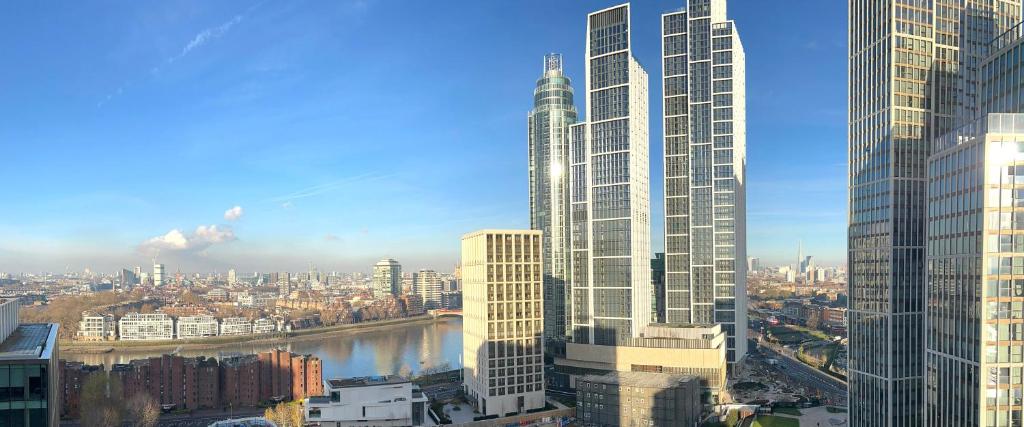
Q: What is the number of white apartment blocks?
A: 5